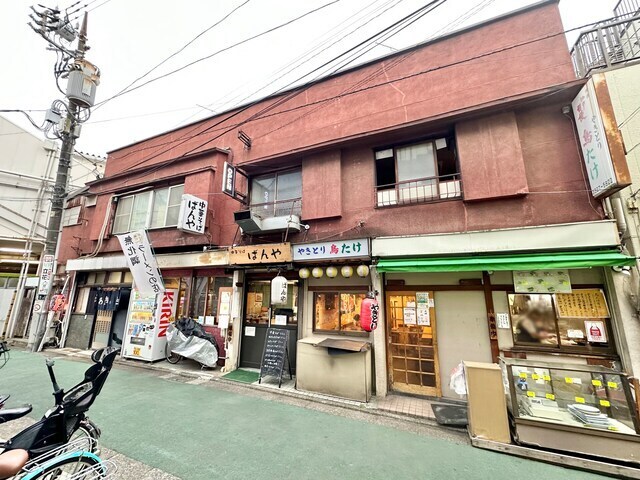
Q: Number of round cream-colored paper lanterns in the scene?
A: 5